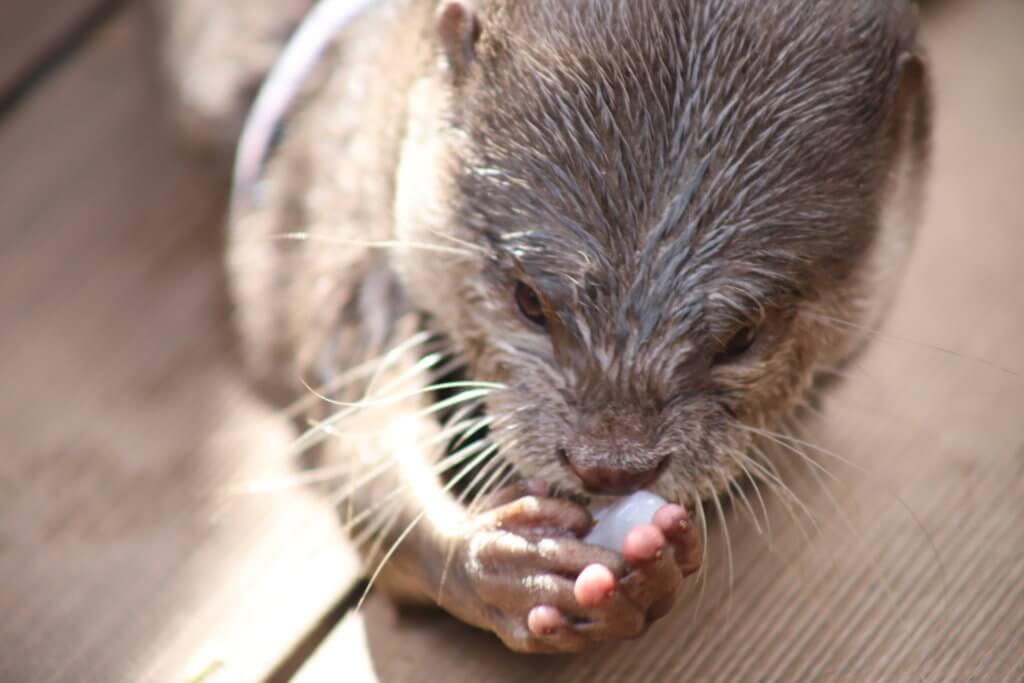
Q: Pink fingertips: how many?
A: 4